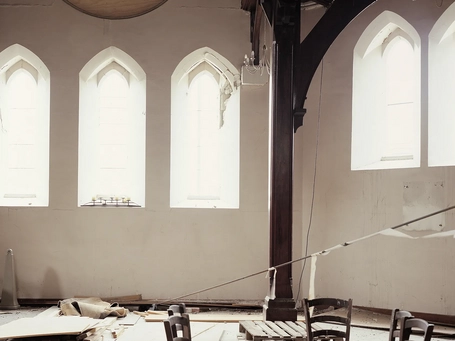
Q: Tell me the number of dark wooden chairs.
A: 5